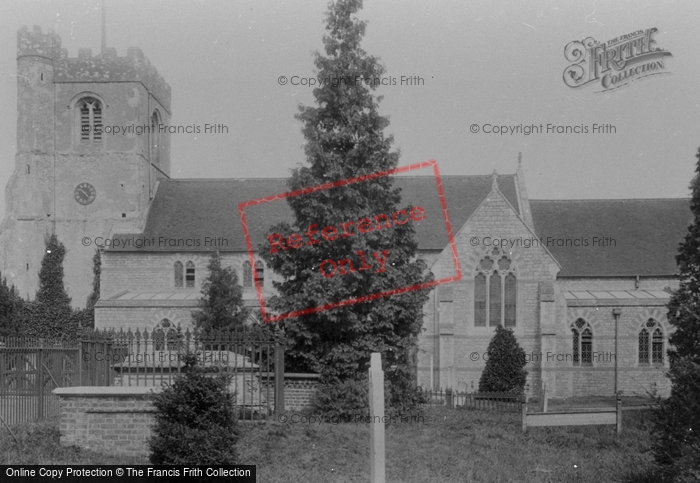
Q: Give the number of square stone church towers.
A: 1